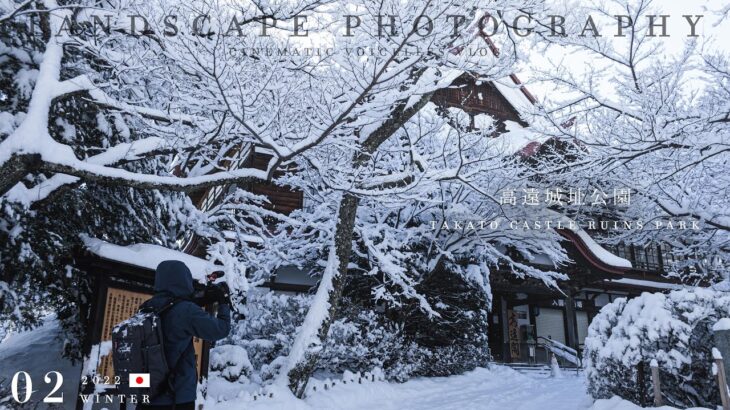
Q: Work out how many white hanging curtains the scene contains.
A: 2